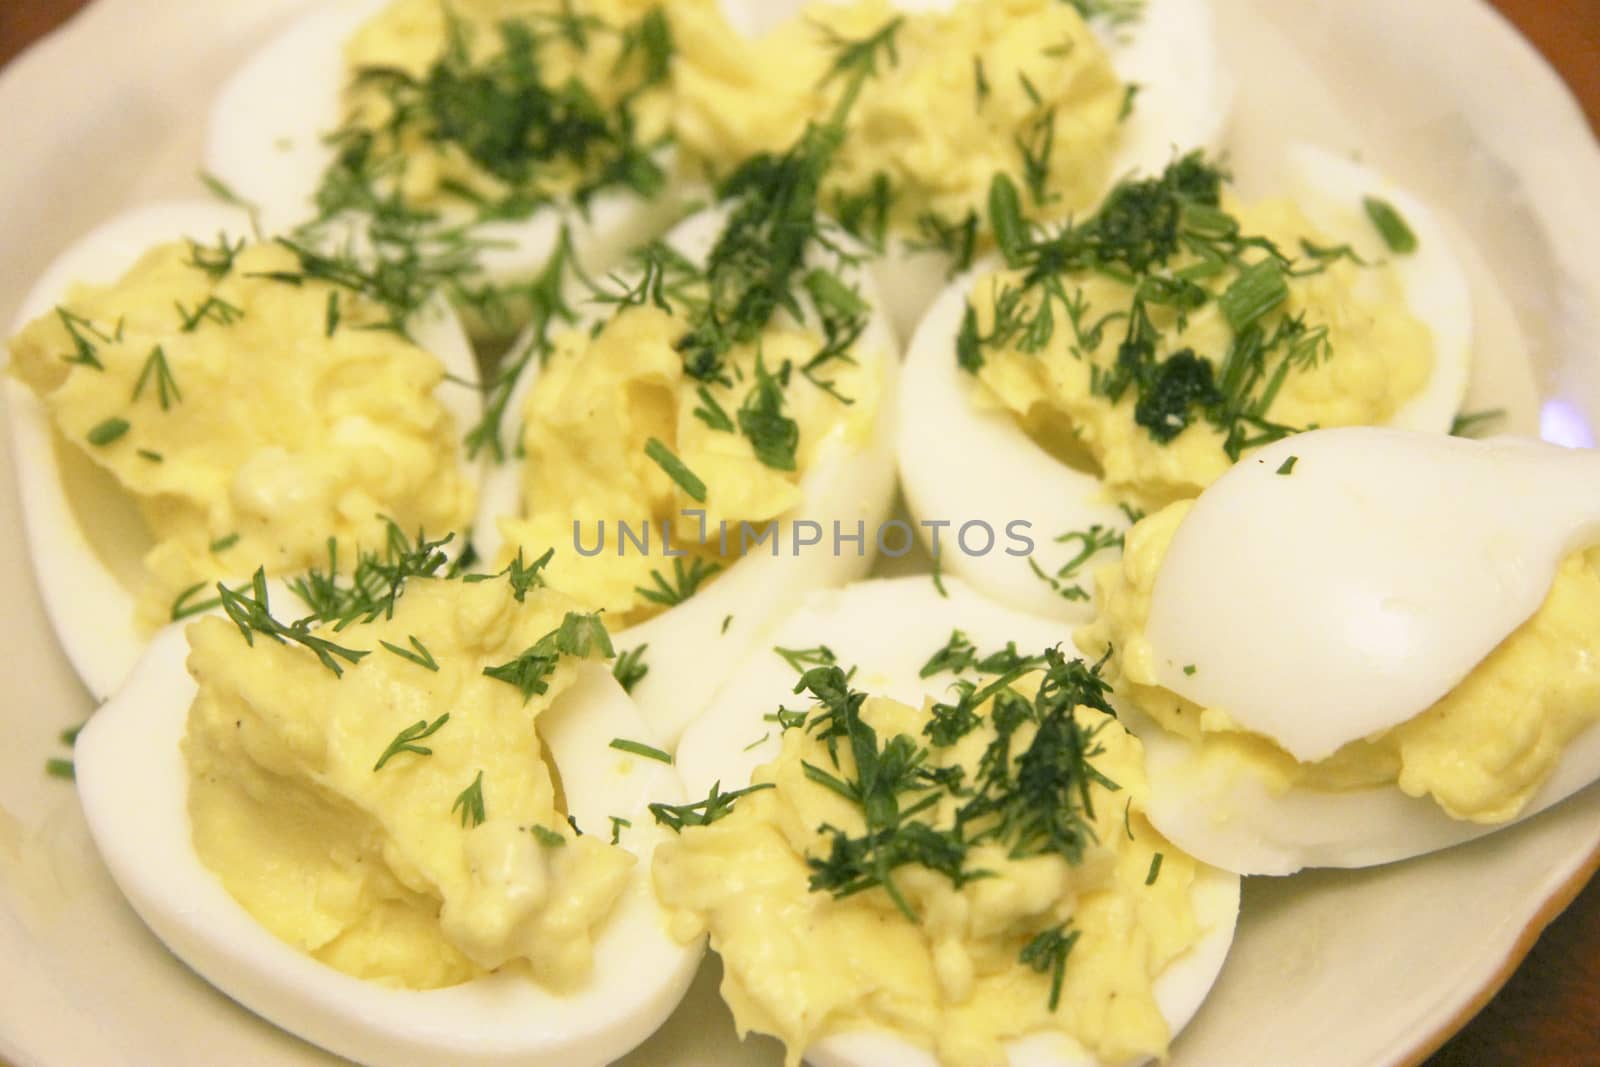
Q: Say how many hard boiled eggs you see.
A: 8